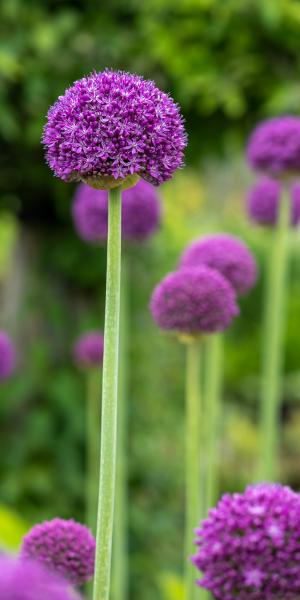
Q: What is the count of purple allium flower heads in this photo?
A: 11